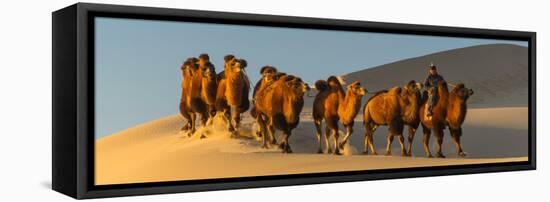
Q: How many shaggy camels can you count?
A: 8